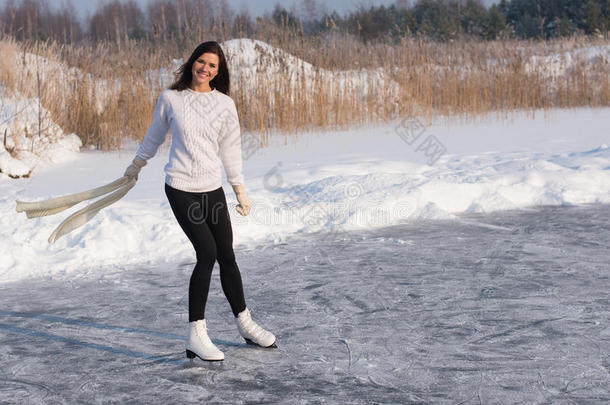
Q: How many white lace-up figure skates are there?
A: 2